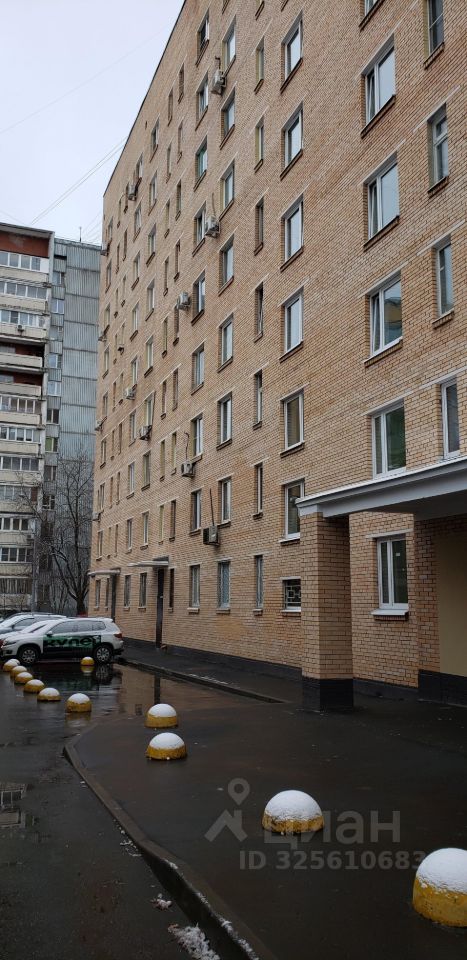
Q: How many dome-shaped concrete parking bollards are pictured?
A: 12